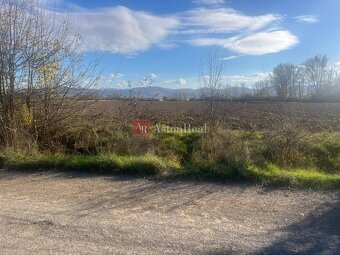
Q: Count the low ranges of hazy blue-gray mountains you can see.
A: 1